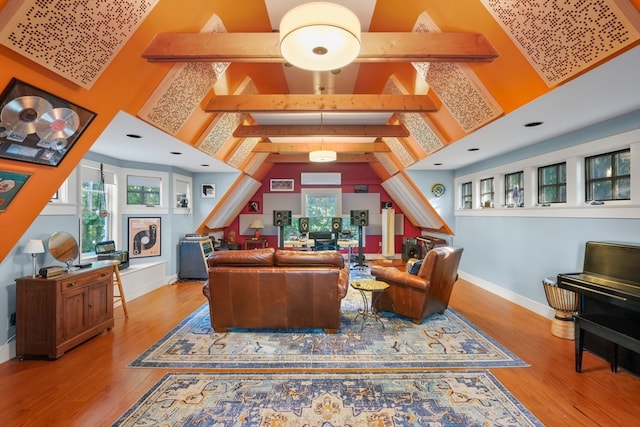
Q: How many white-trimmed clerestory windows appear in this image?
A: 5